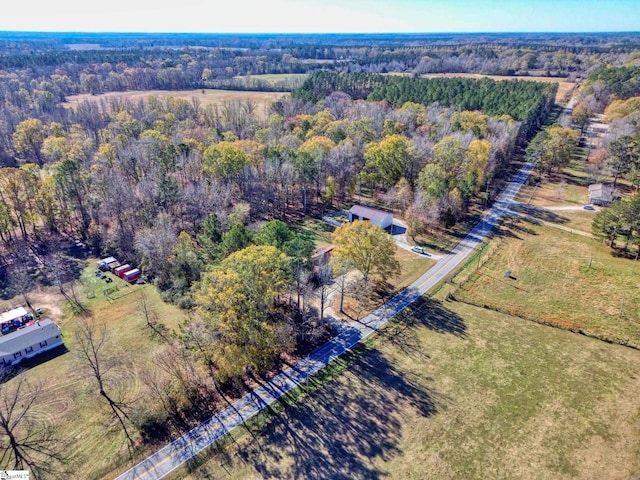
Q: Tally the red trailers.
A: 2